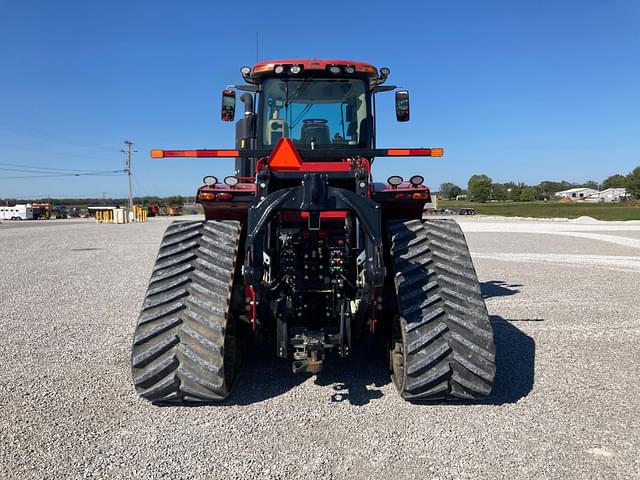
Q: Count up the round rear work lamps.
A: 10